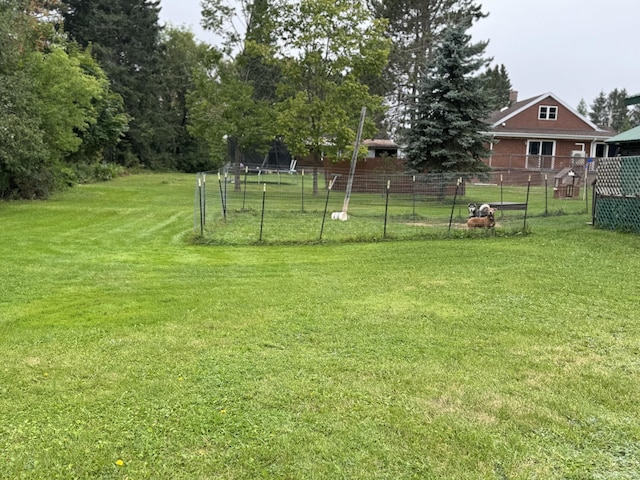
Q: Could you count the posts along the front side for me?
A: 6